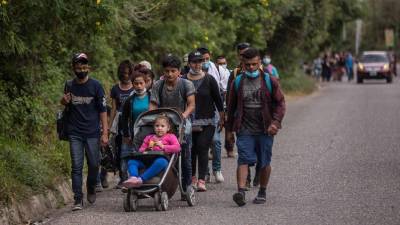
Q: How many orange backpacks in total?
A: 1